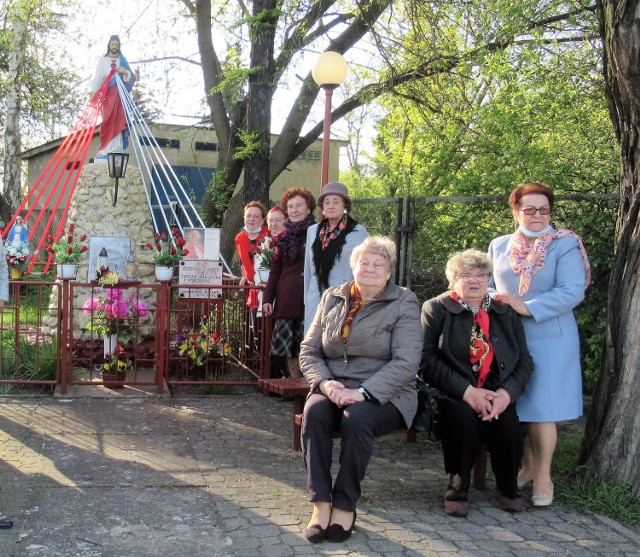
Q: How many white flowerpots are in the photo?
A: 3